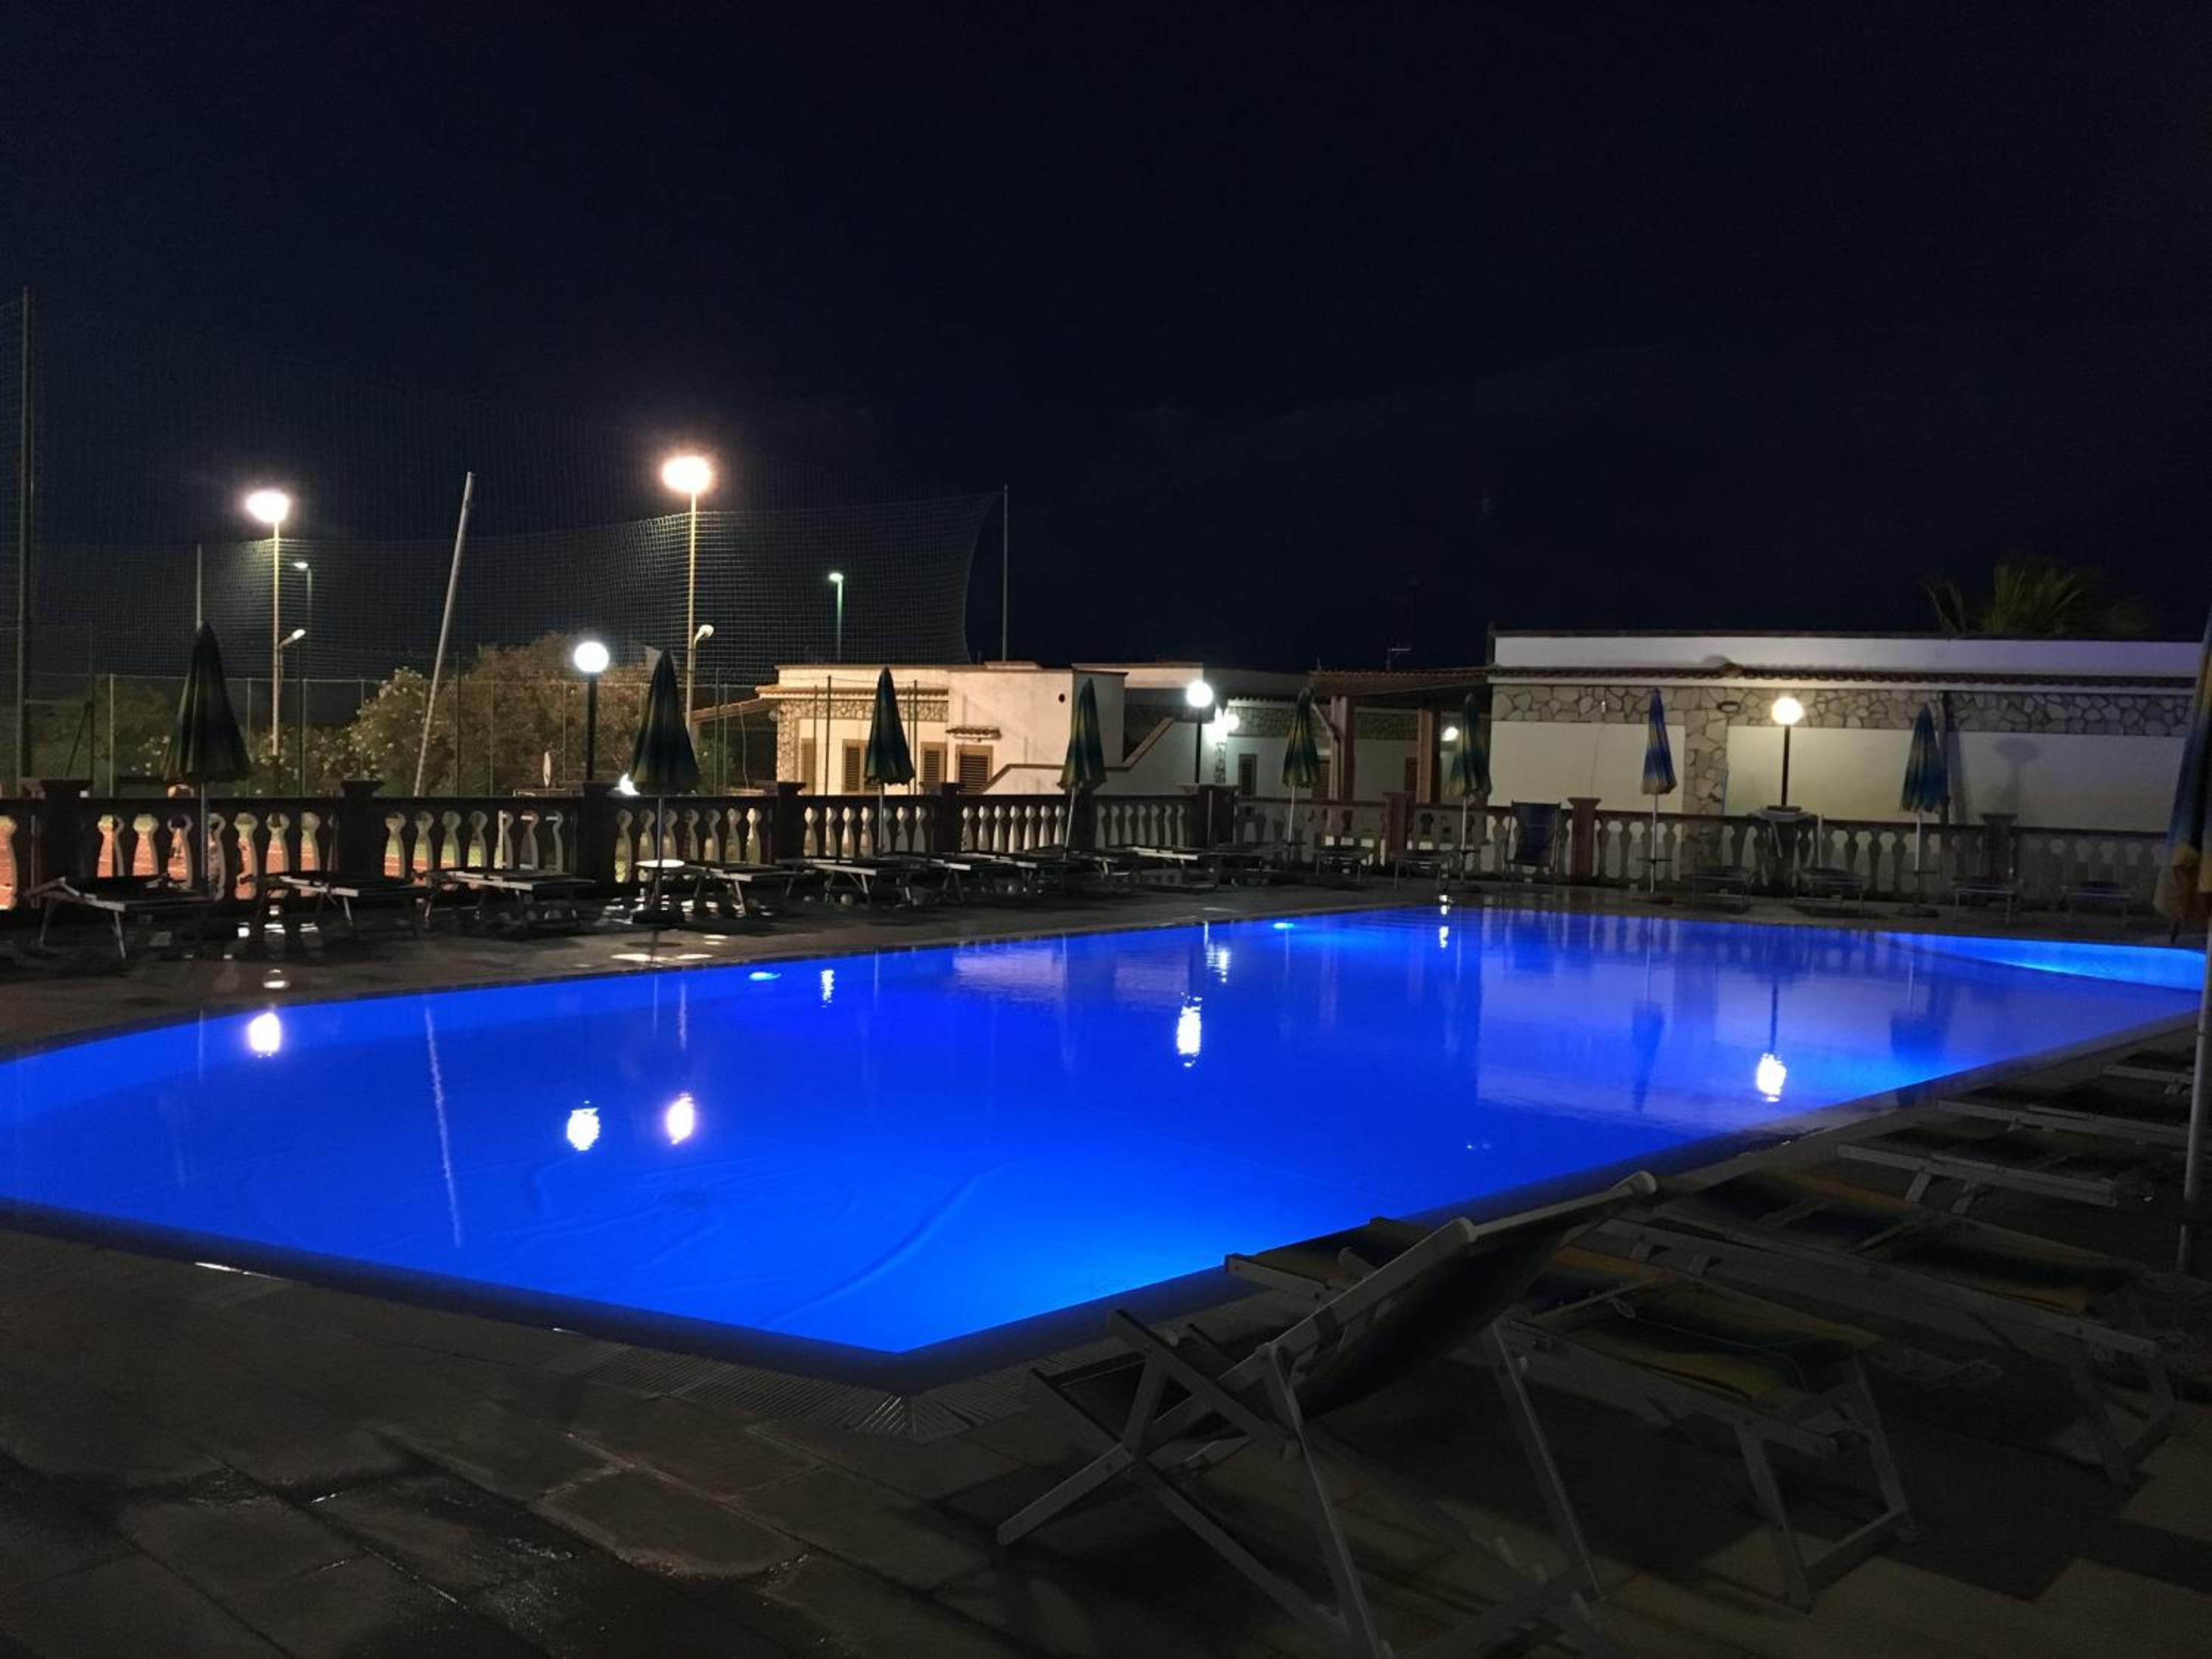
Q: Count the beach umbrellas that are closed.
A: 9